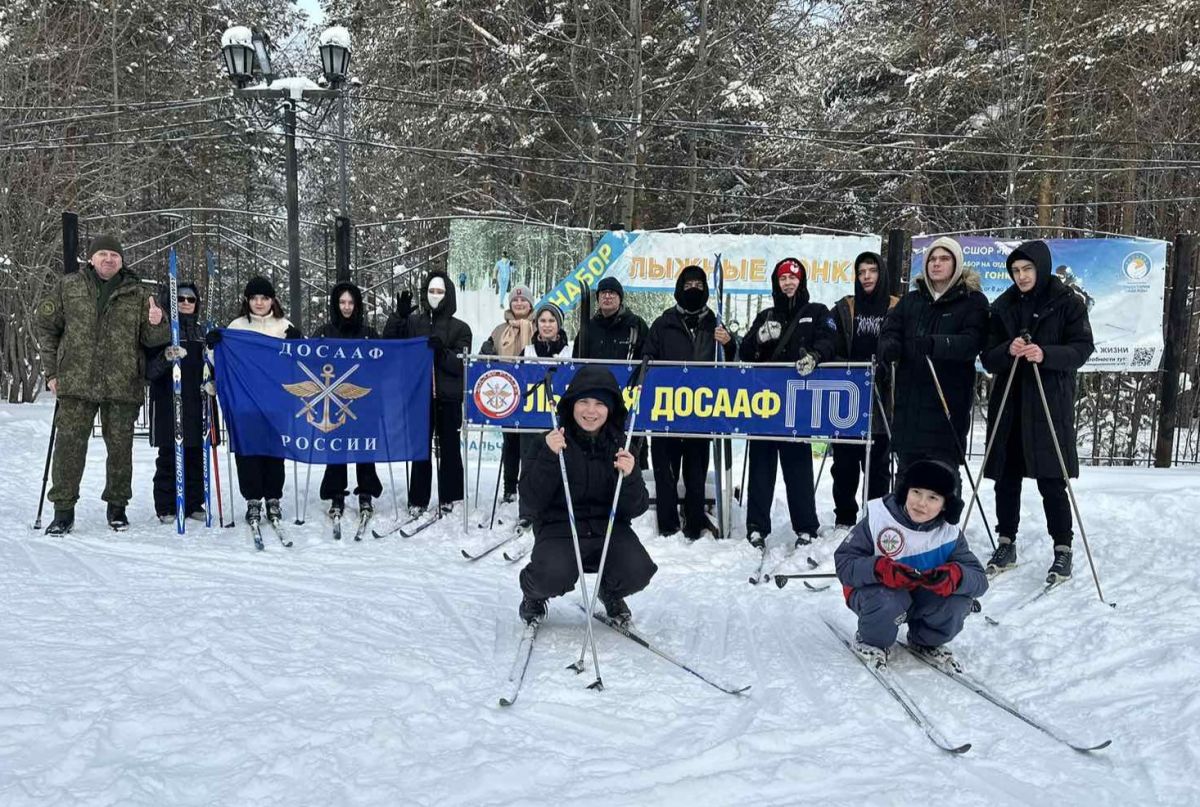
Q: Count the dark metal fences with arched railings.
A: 1